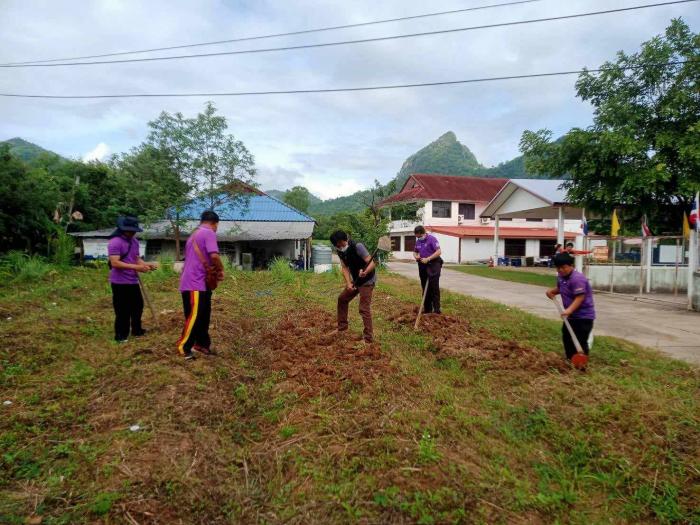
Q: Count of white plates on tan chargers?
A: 0